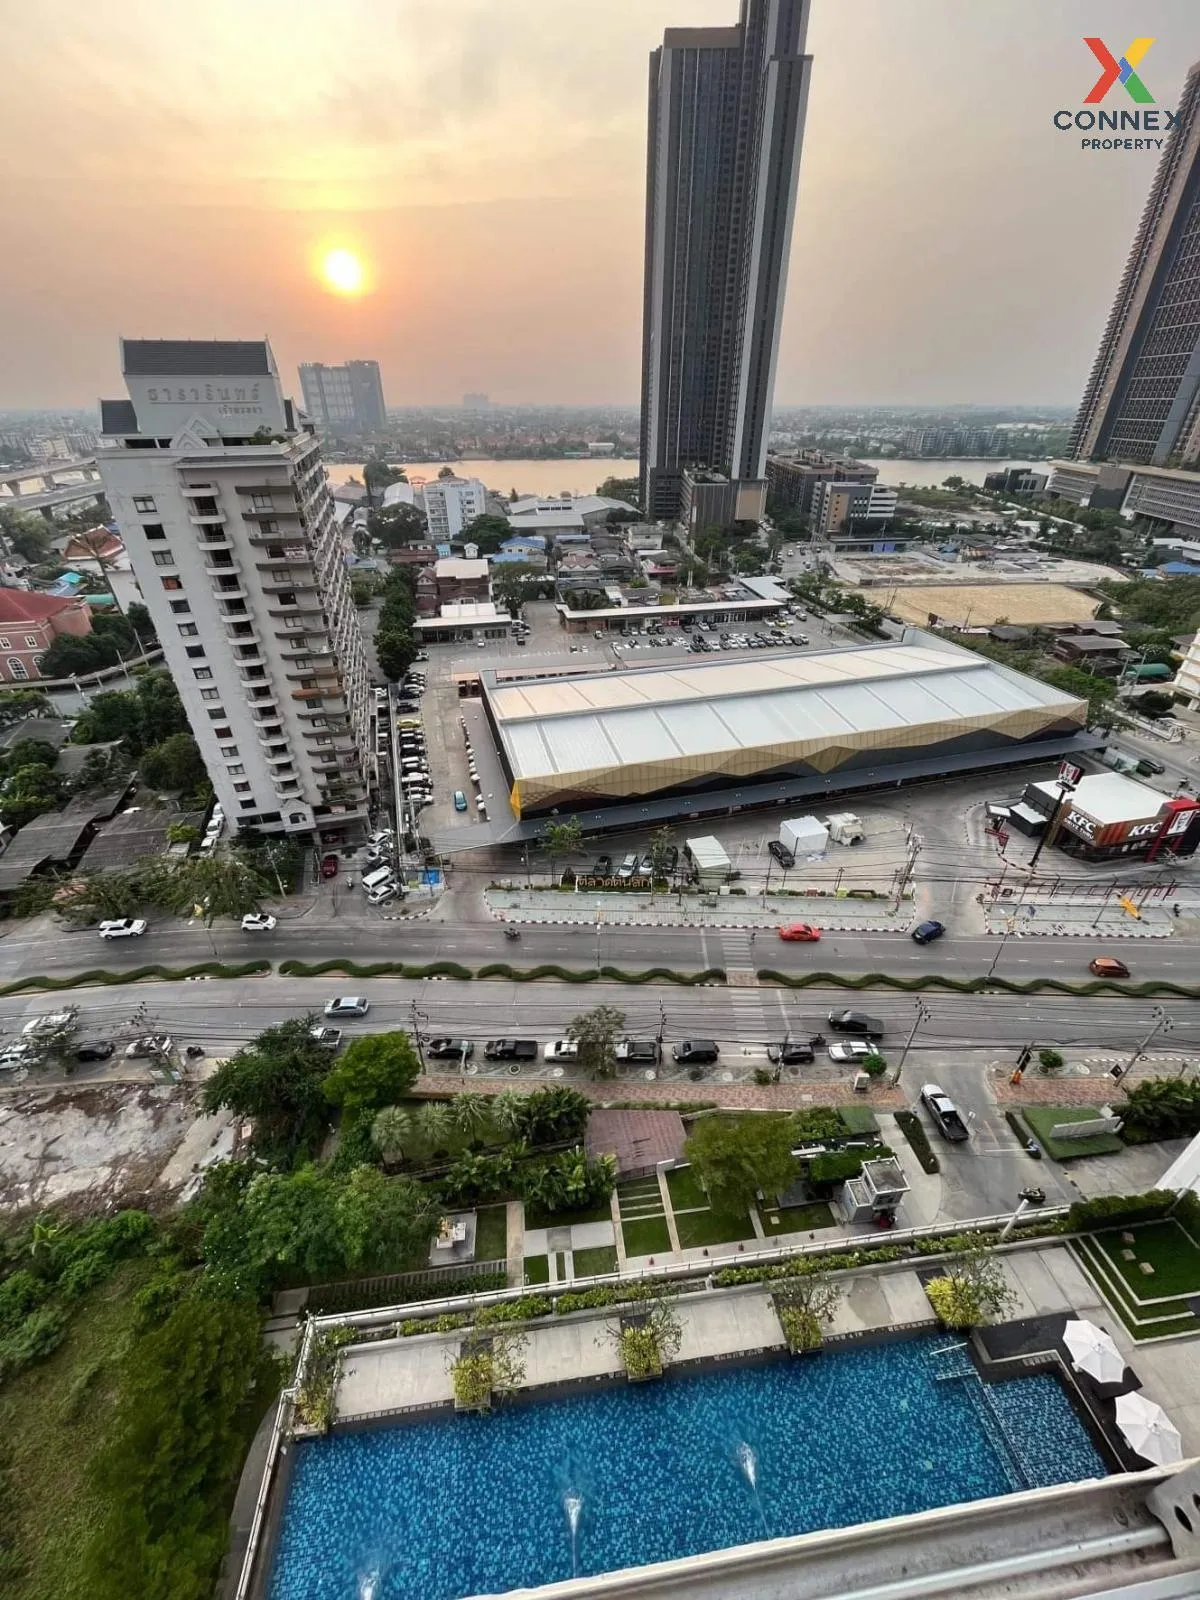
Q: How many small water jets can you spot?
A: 3